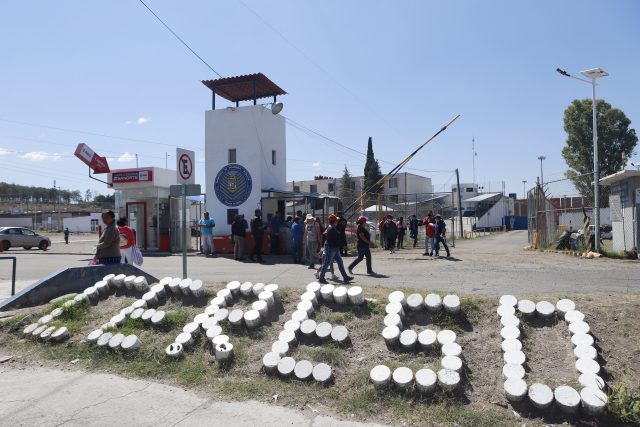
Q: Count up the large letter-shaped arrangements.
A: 6